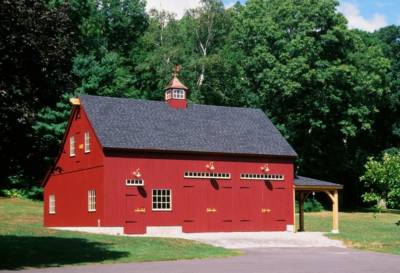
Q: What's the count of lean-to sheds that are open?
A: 1